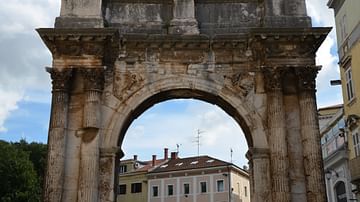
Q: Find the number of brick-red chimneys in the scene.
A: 3